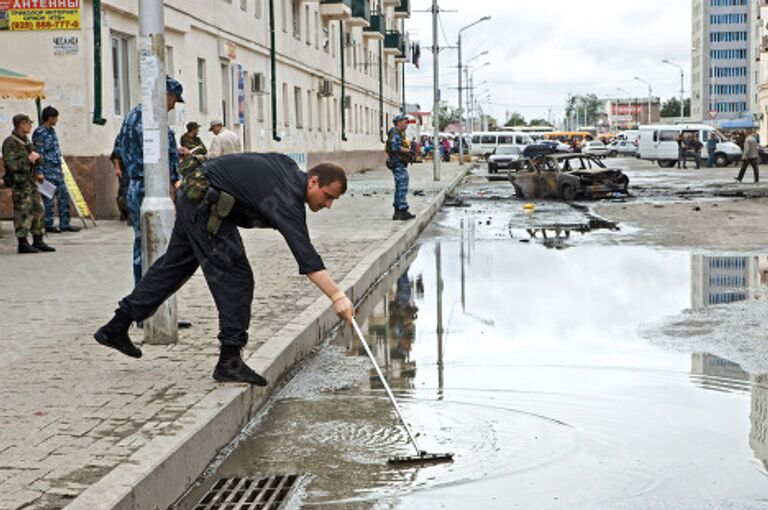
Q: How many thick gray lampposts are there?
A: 1